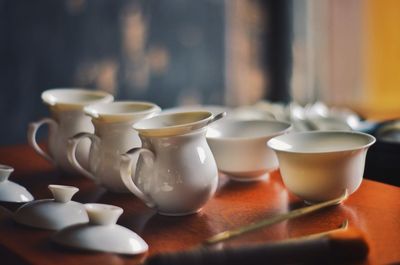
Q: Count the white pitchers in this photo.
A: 3